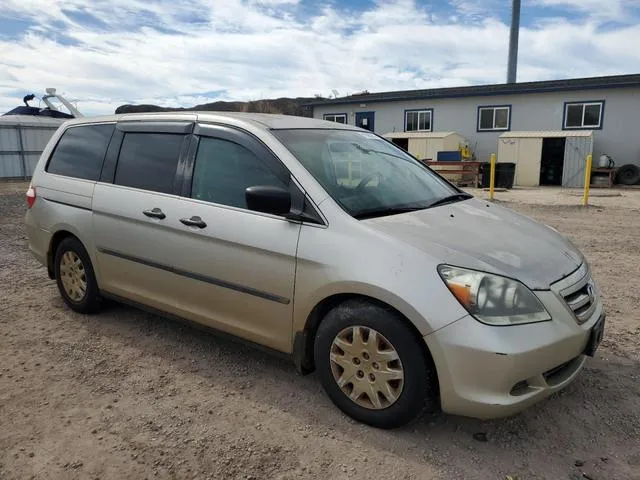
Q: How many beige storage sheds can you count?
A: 2